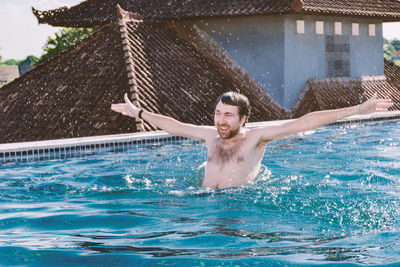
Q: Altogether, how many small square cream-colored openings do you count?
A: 5